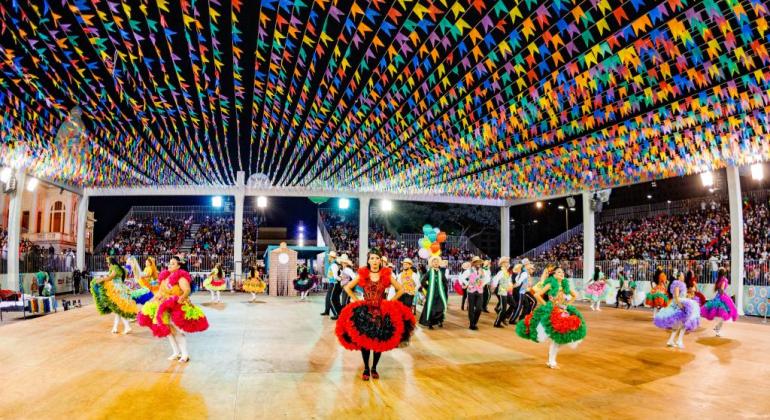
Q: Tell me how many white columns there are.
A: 7